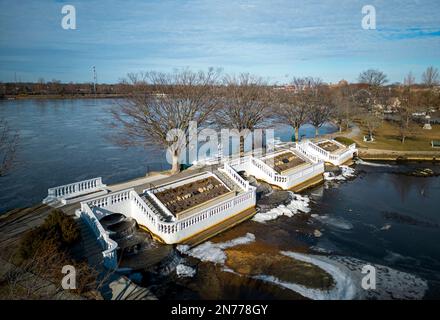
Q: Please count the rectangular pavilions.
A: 3